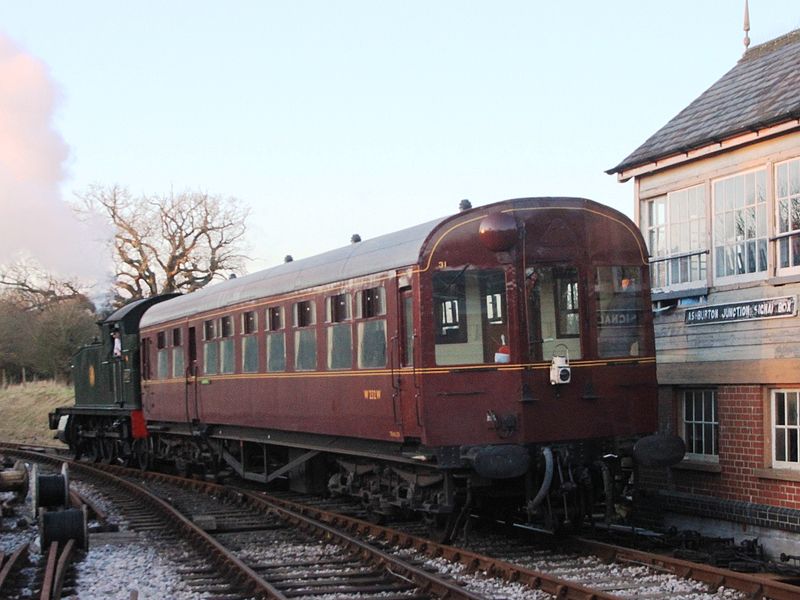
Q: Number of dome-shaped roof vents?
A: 4